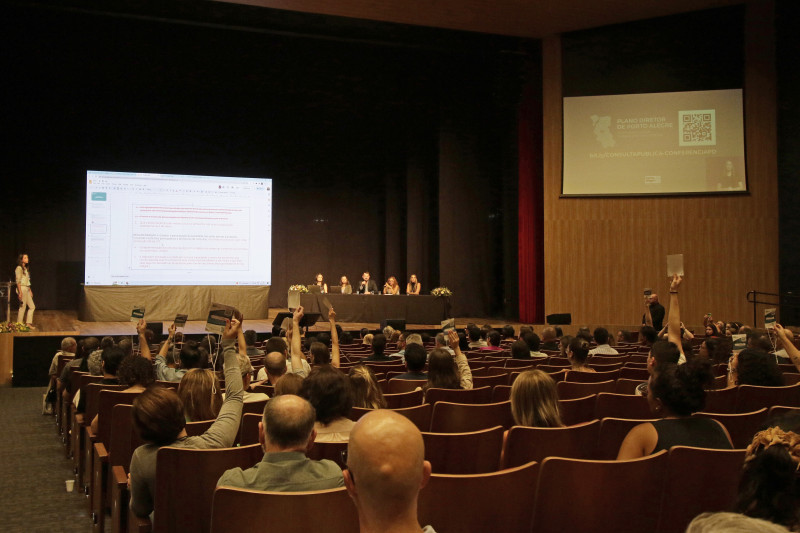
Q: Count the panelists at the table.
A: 5